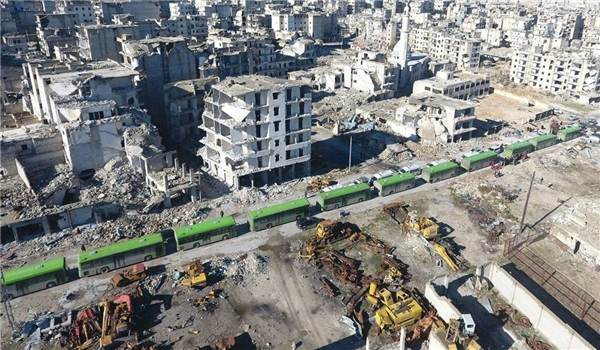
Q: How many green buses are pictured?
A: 11